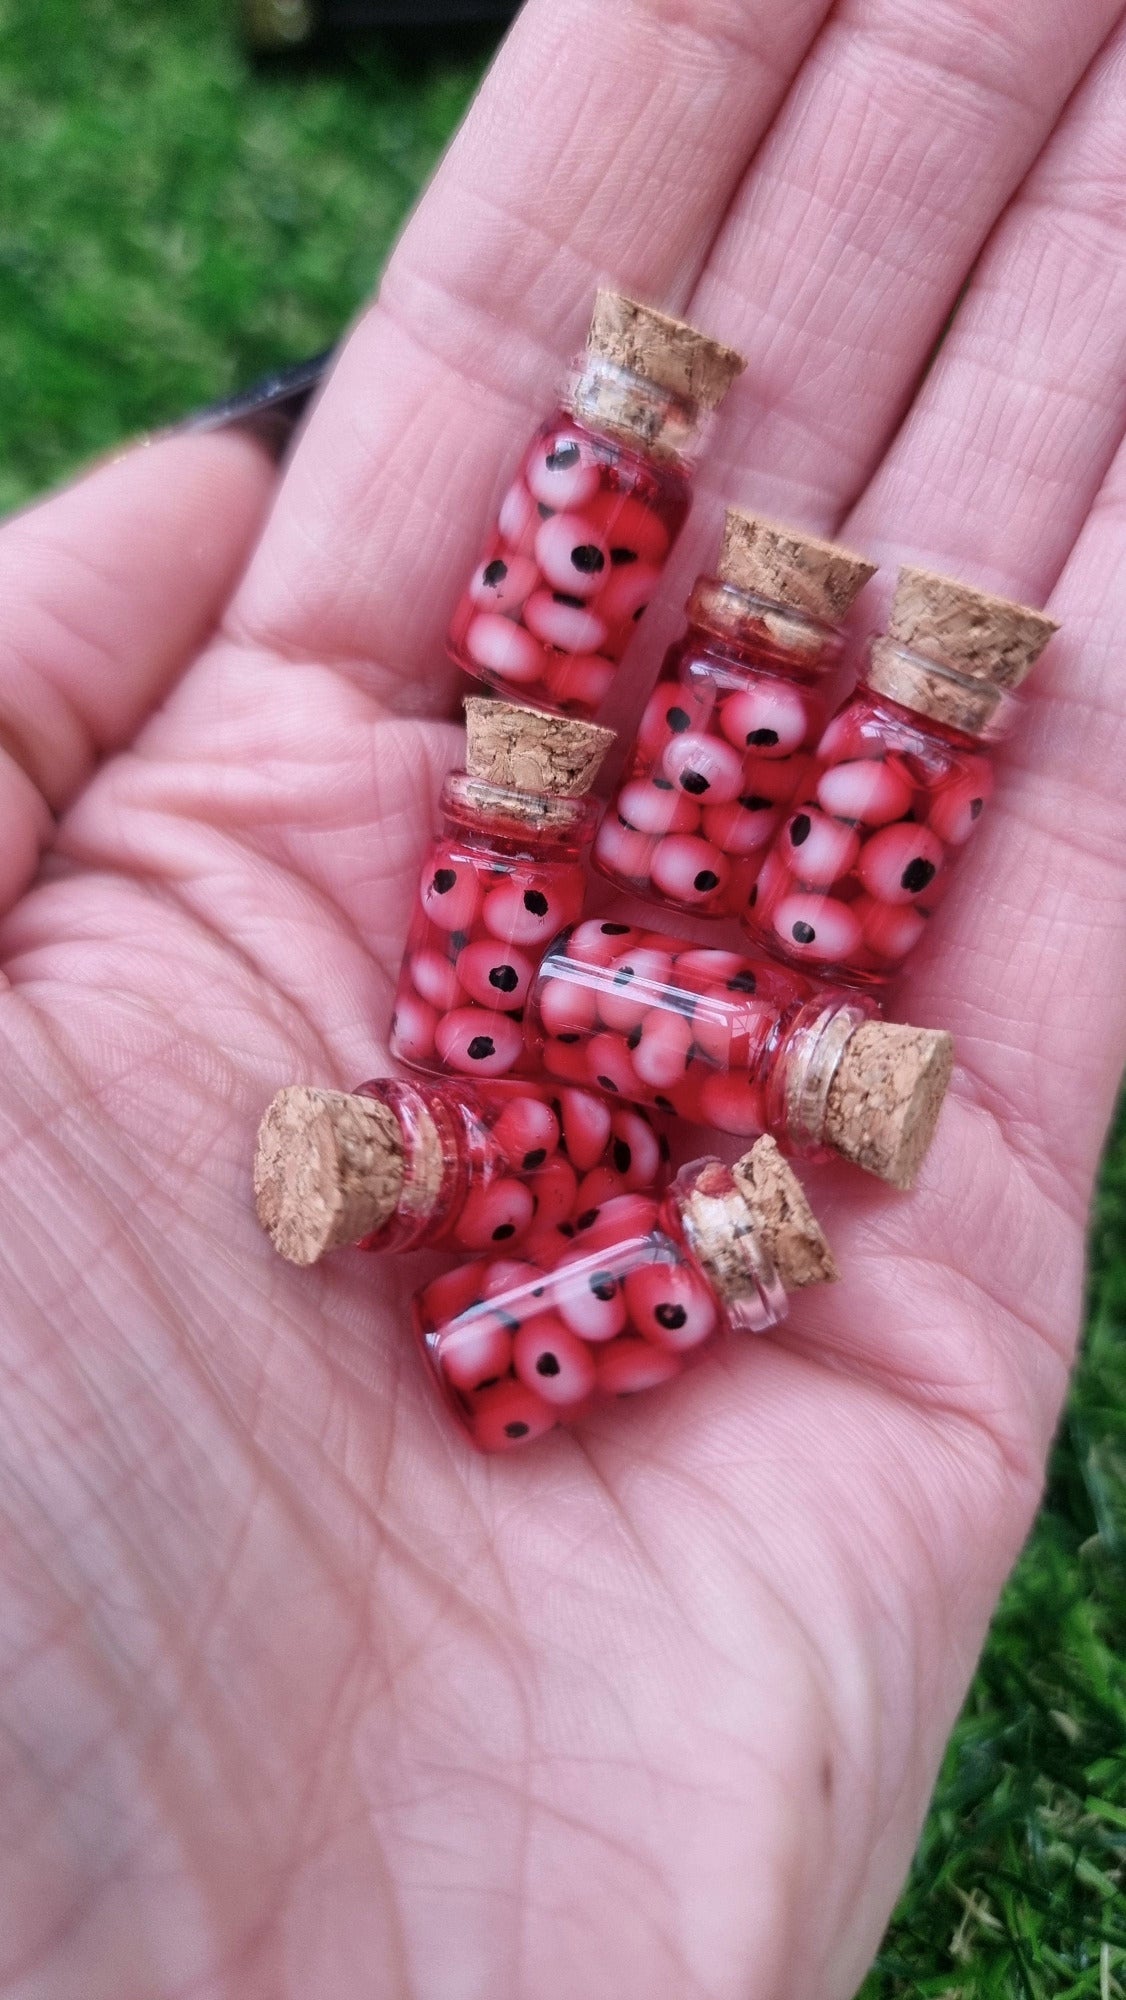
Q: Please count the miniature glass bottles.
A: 7